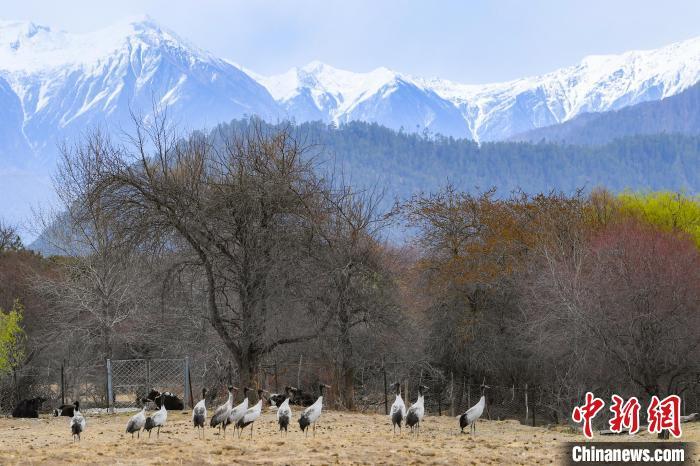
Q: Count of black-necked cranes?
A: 12